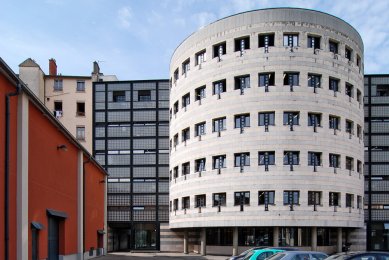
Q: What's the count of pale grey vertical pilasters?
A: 3